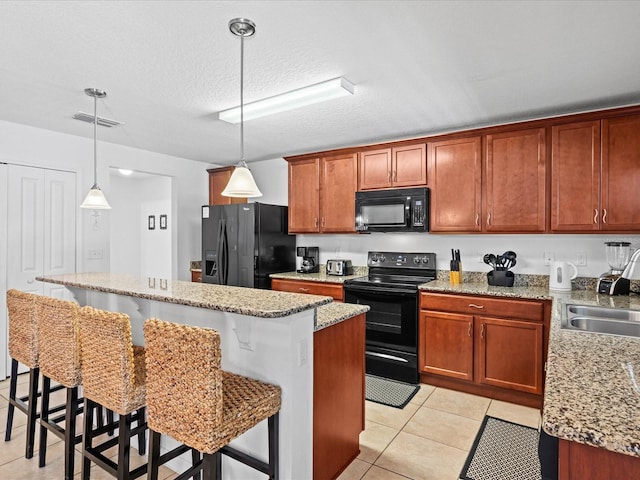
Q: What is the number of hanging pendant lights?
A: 2